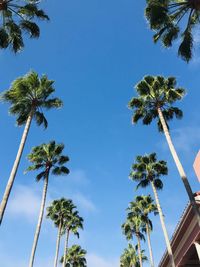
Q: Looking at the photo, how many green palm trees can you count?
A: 12